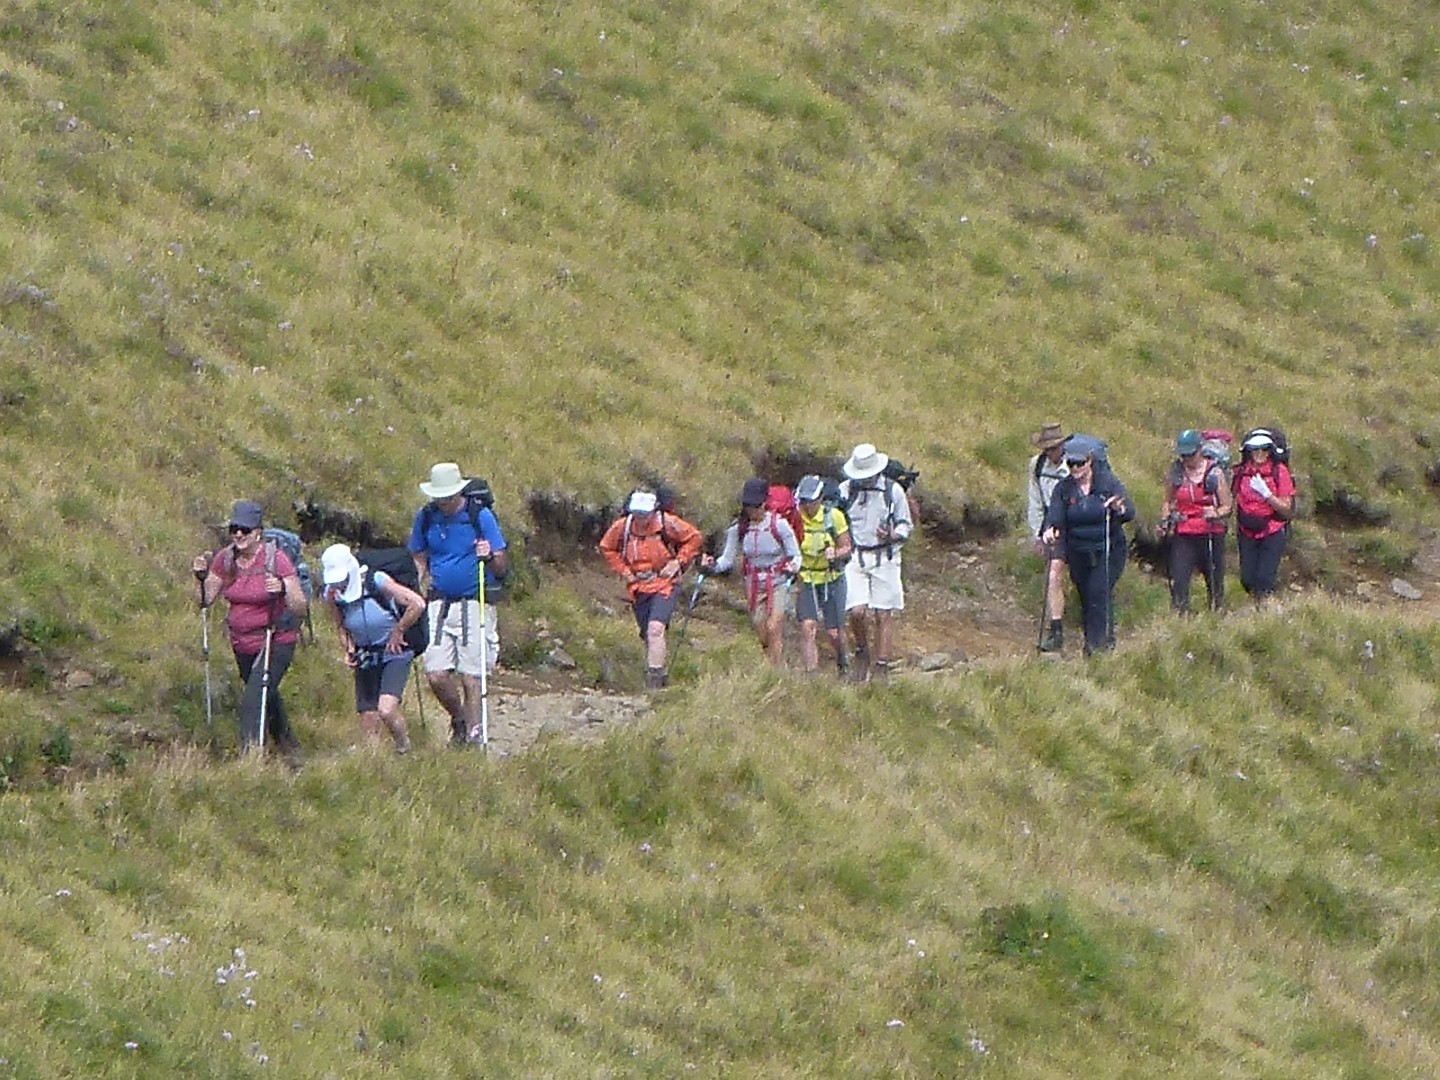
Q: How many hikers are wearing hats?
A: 11